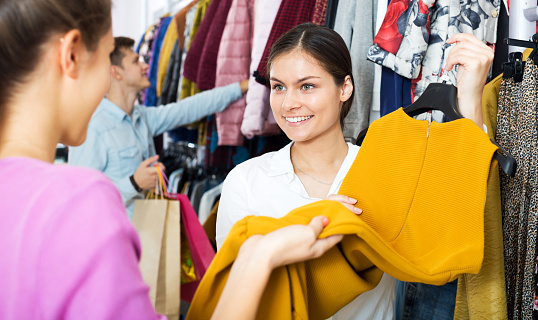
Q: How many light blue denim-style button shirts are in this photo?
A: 1